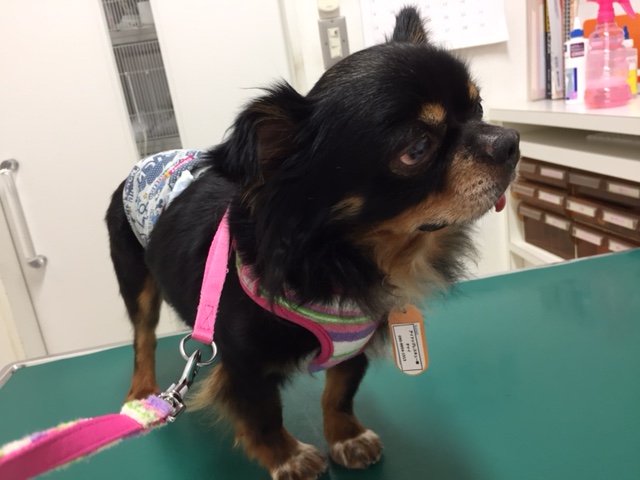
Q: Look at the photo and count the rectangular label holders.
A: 12